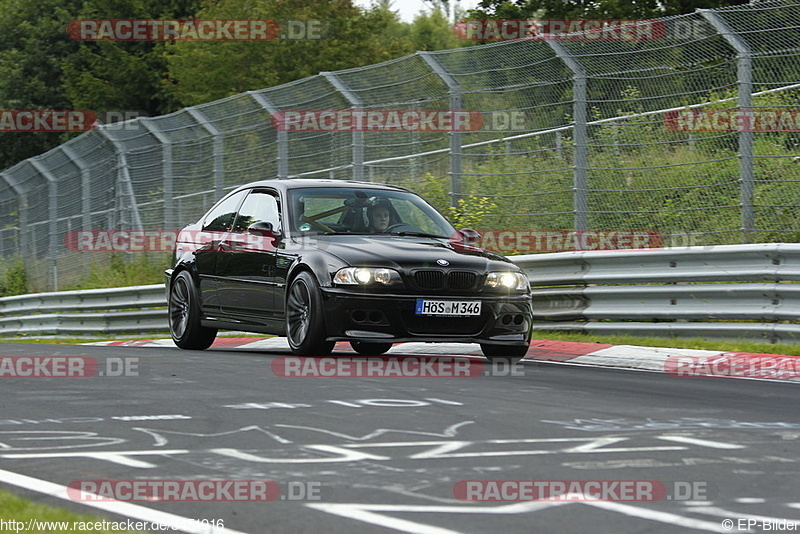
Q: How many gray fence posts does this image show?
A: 11